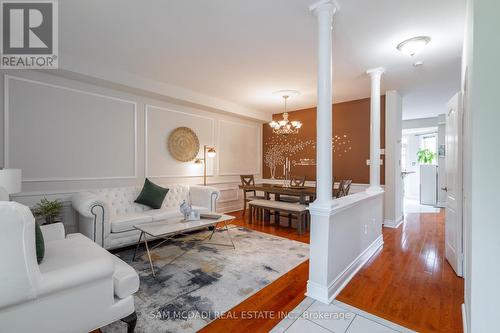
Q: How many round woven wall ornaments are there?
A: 1